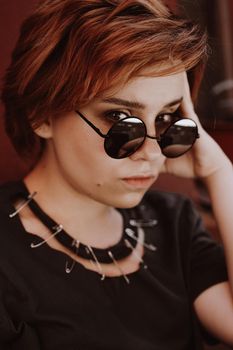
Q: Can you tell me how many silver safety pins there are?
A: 8